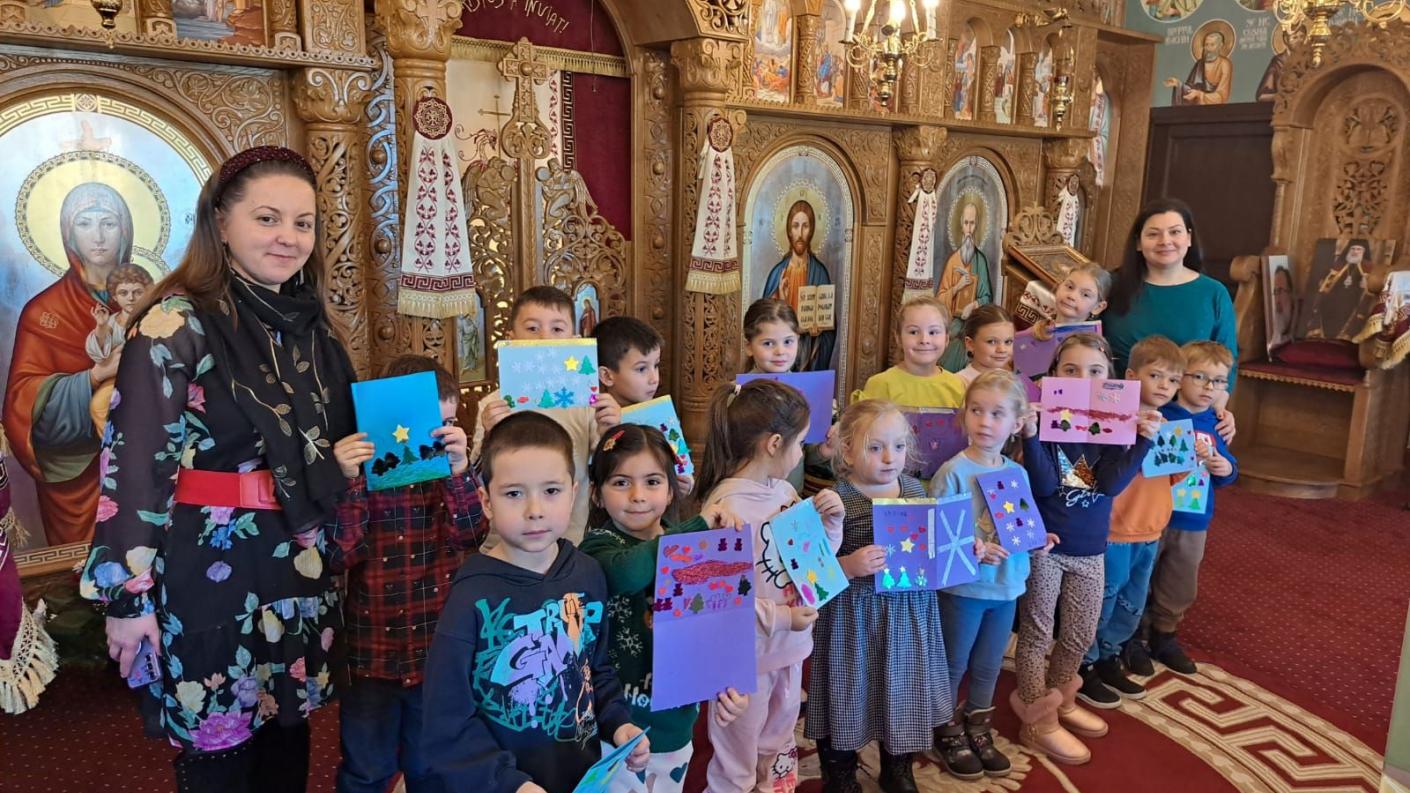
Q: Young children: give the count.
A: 15